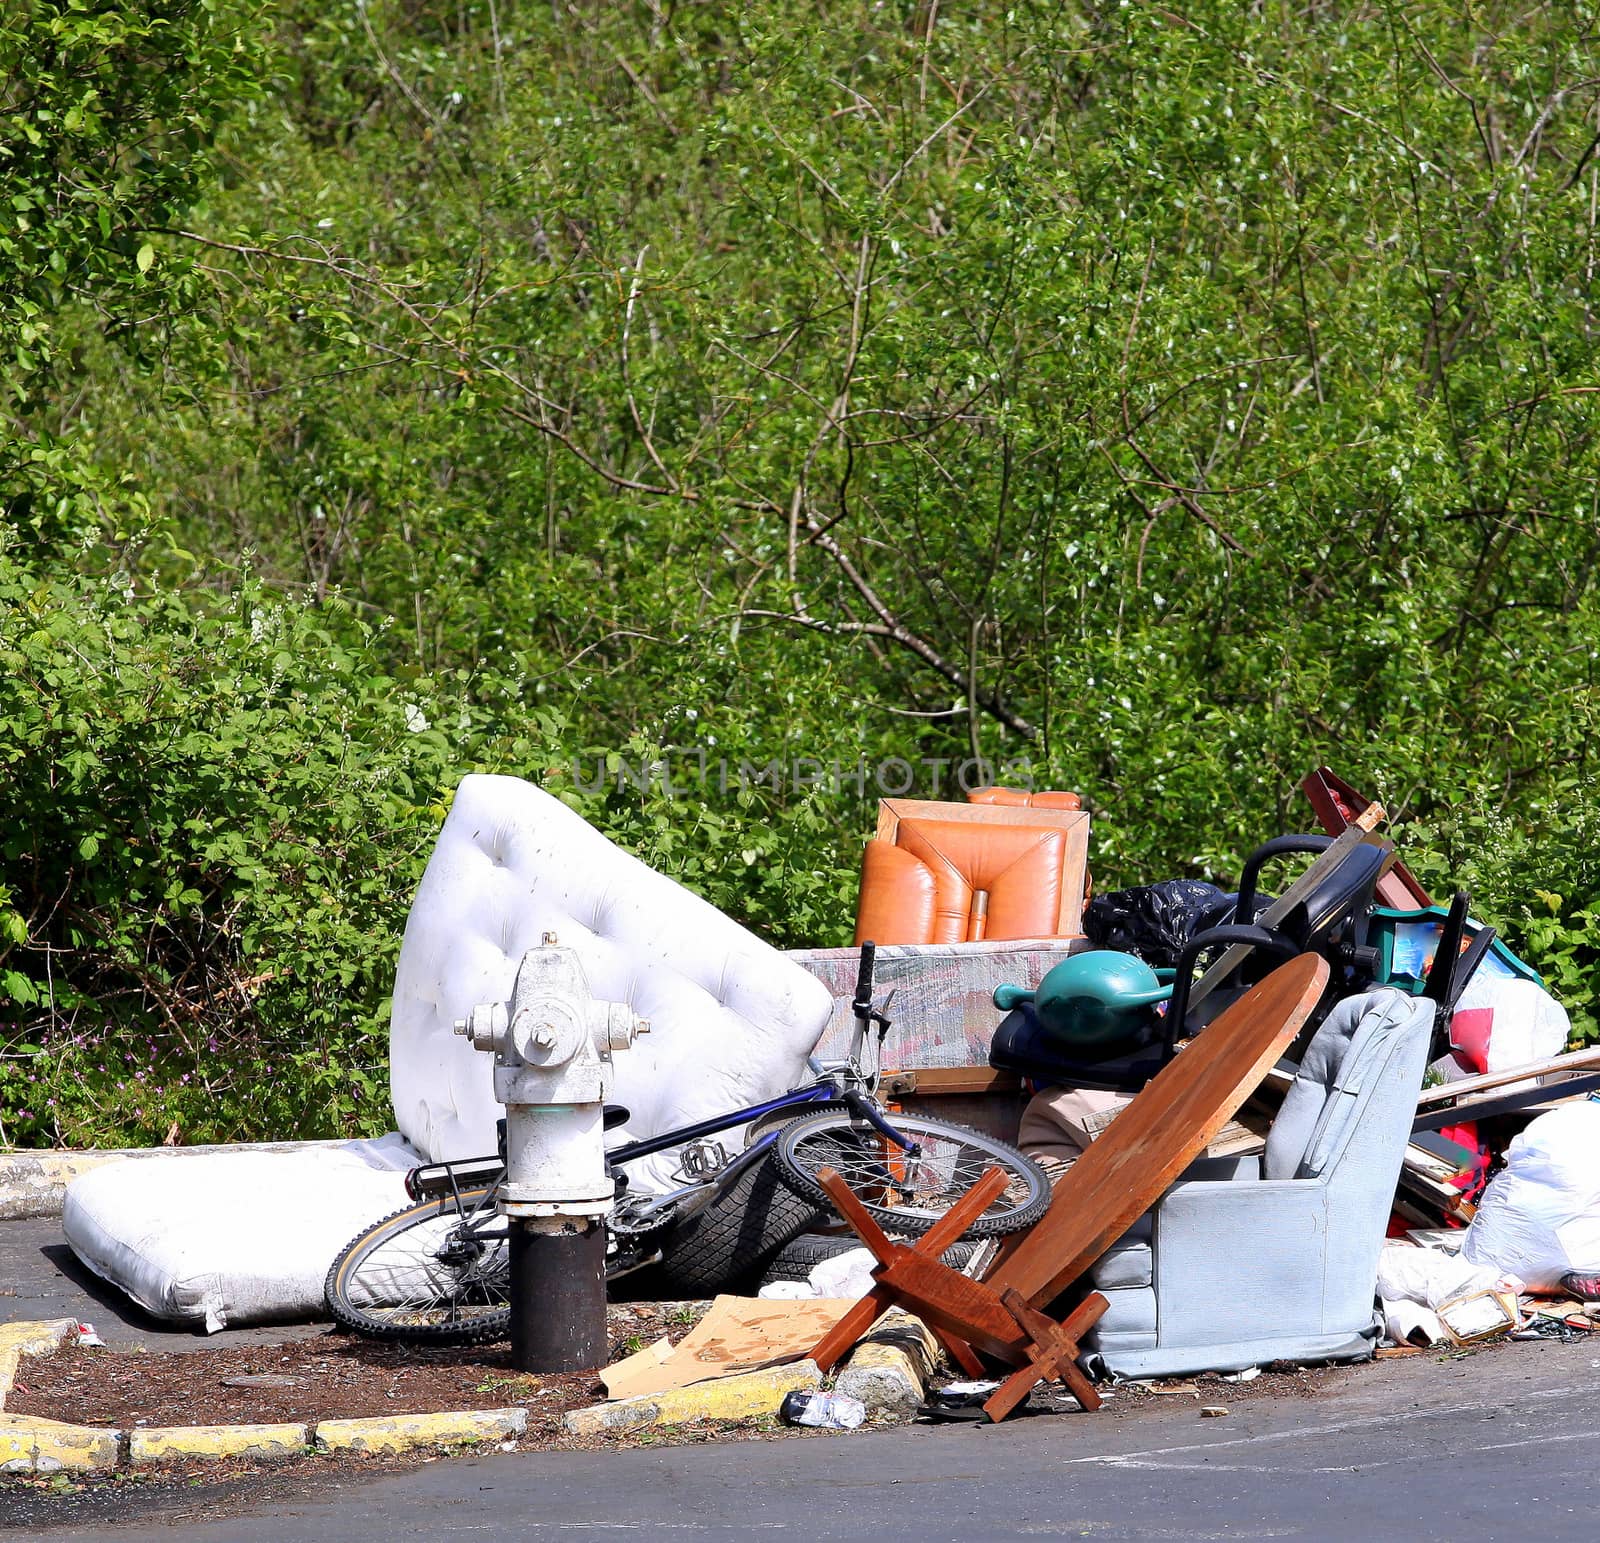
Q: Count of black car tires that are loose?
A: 2